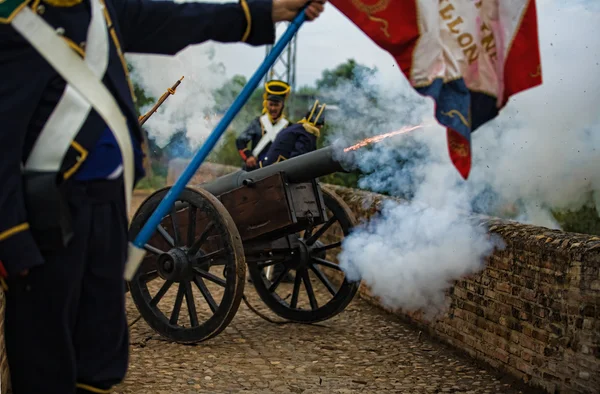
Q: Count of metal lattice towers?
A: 1